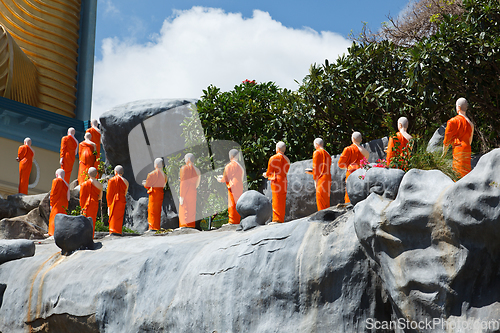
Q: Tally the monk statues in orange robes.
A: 15